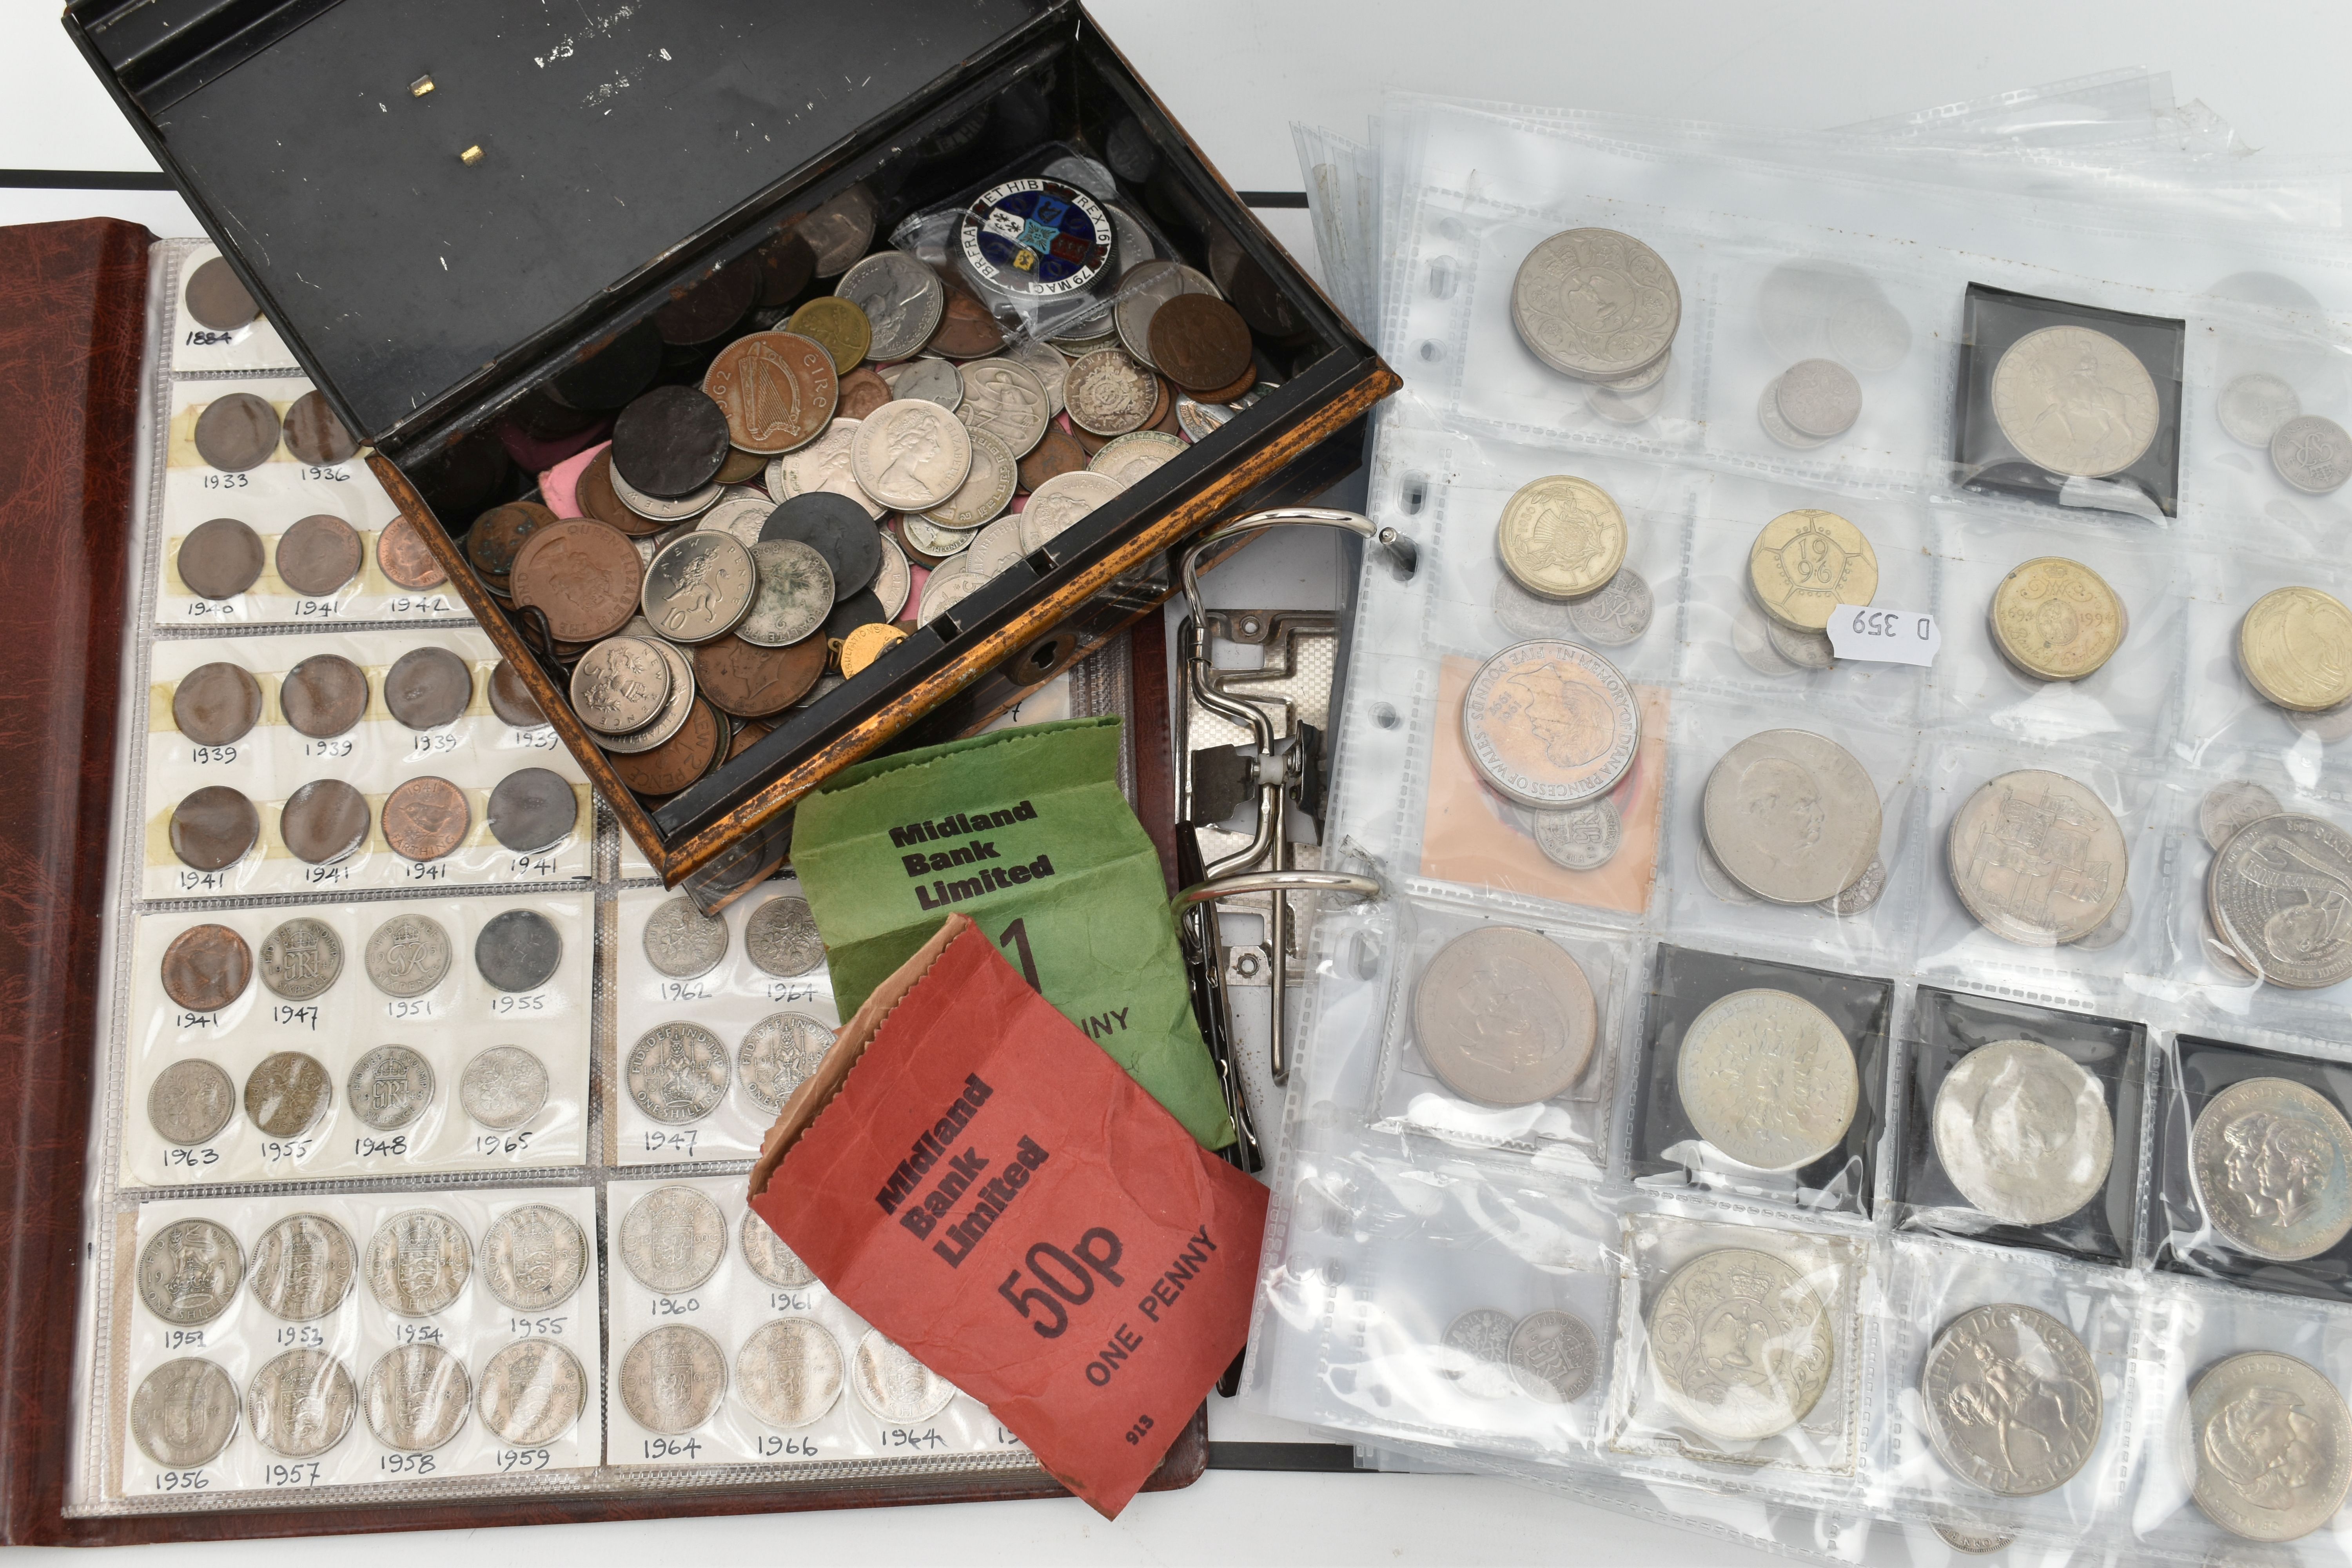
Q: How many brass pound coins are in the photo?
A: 4